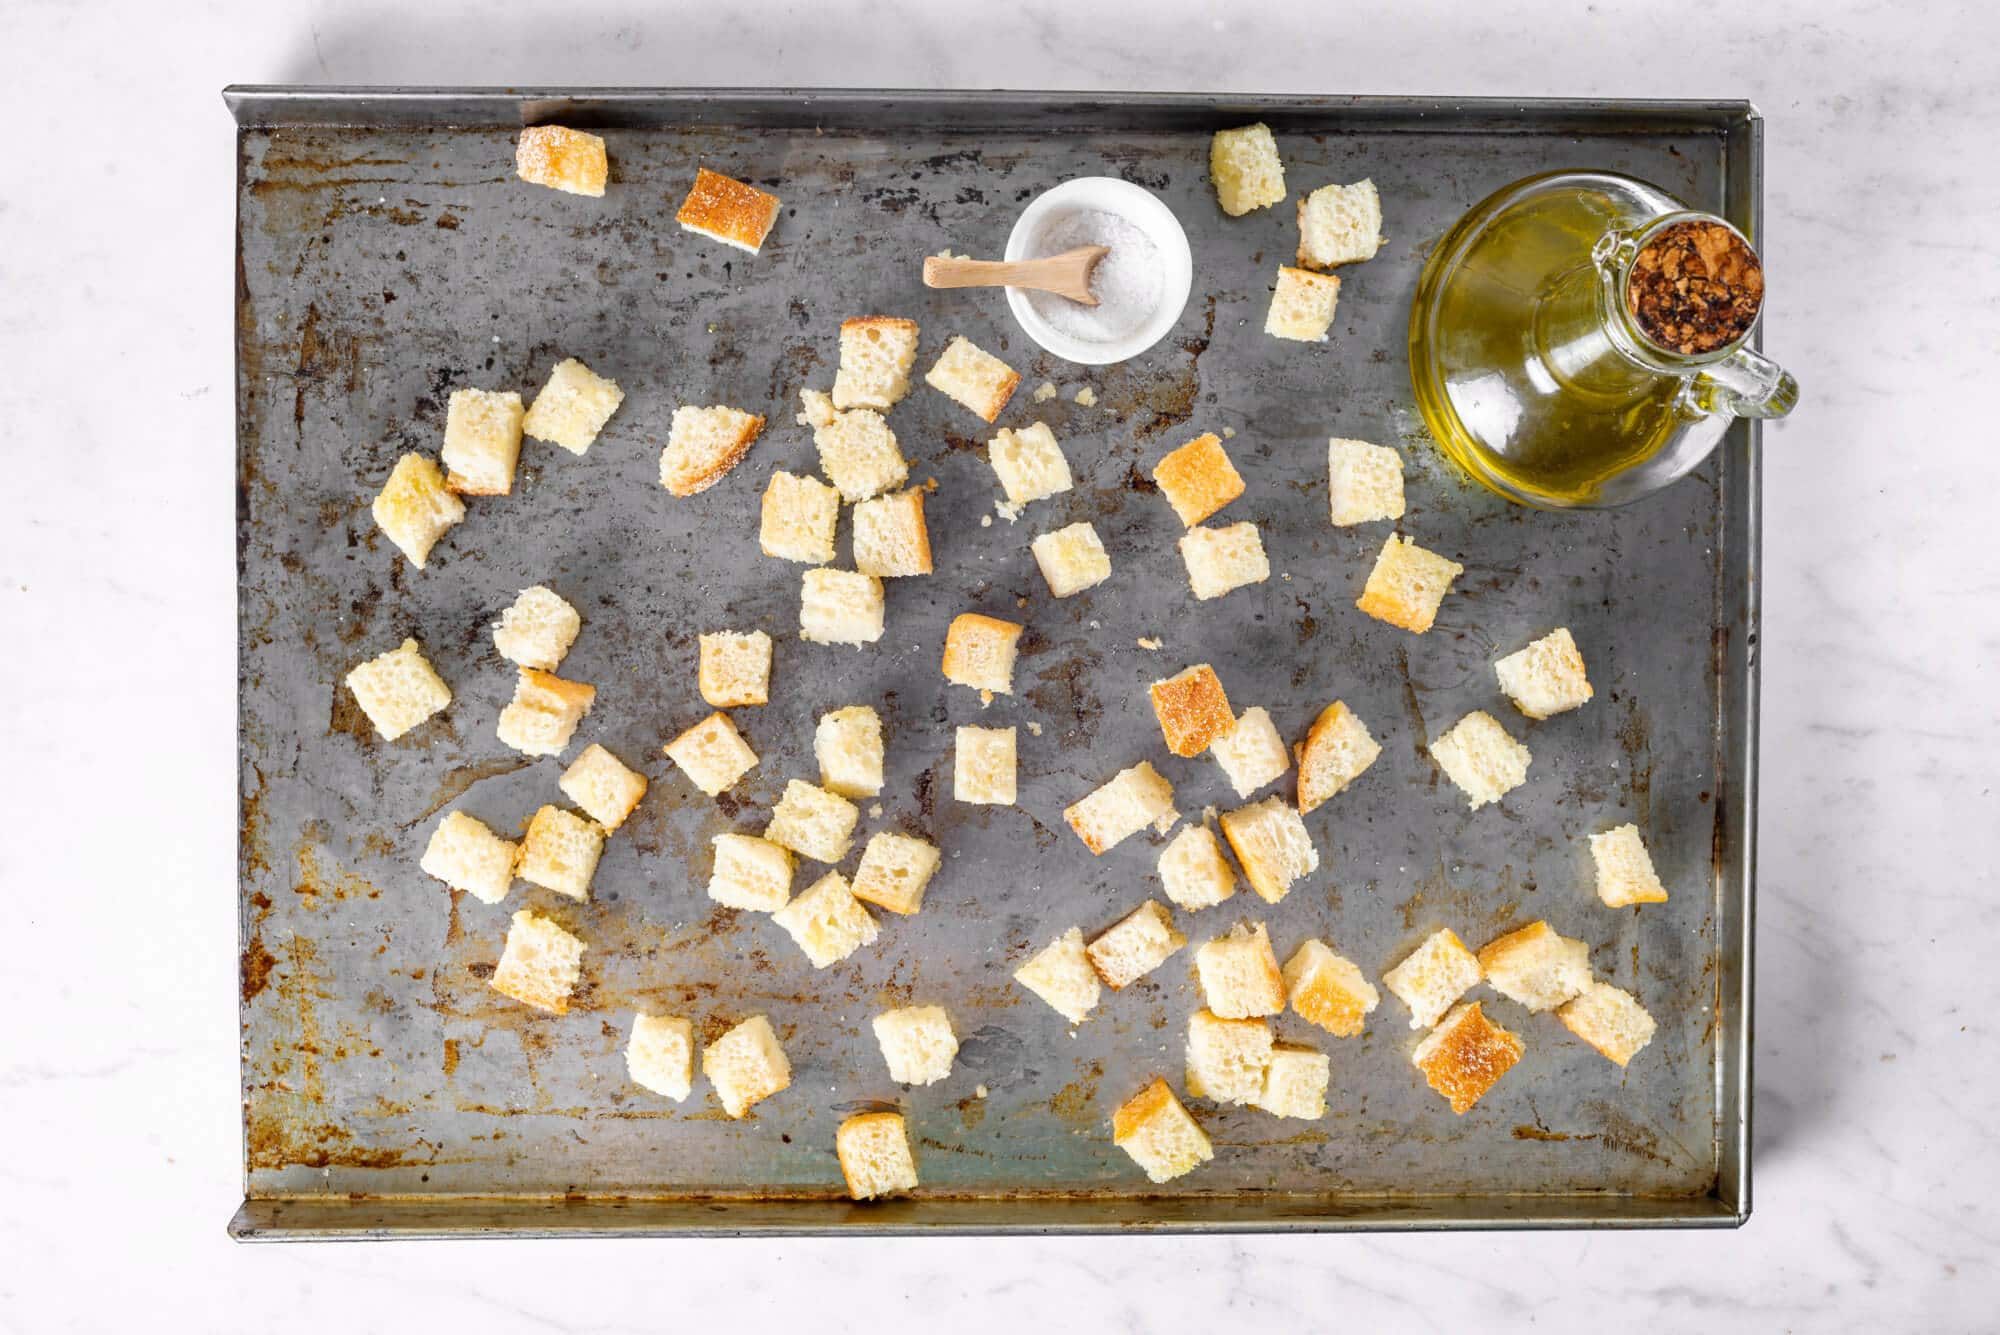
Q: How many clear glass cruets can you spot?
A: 1